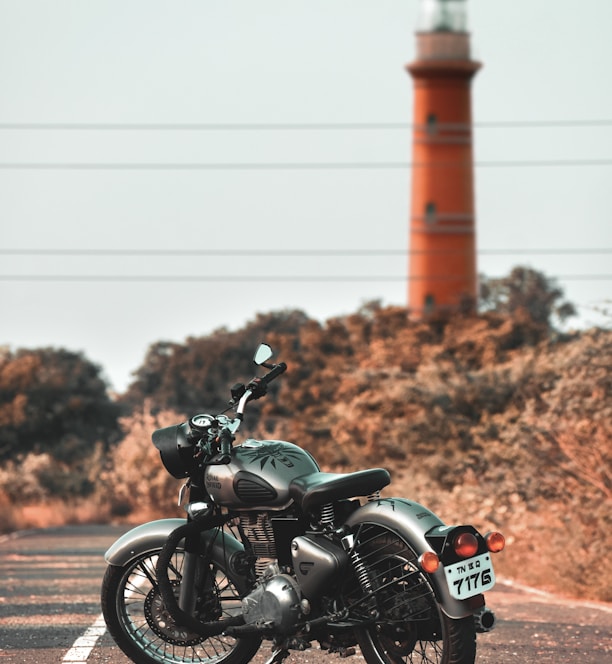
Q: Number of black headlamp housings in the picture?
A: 1